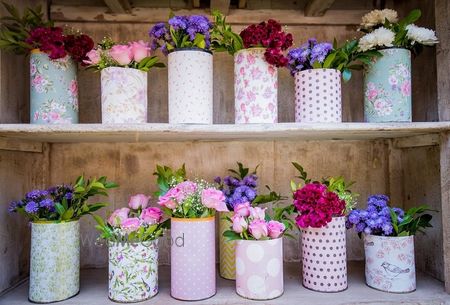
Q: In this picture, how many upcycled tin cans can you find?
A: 13